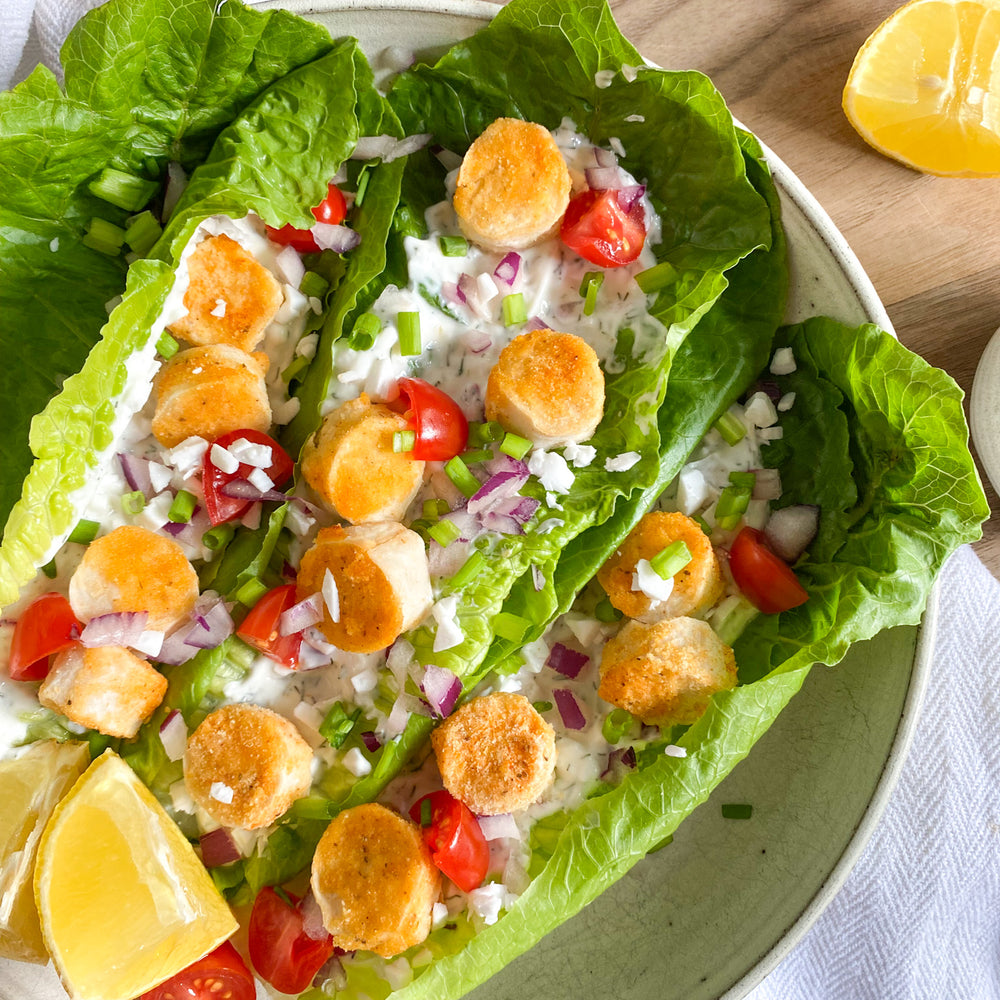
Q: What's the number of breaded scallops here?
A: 13